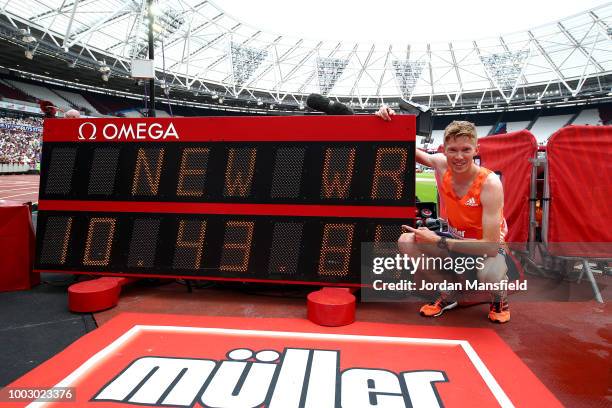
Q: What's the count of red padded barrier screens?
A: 2